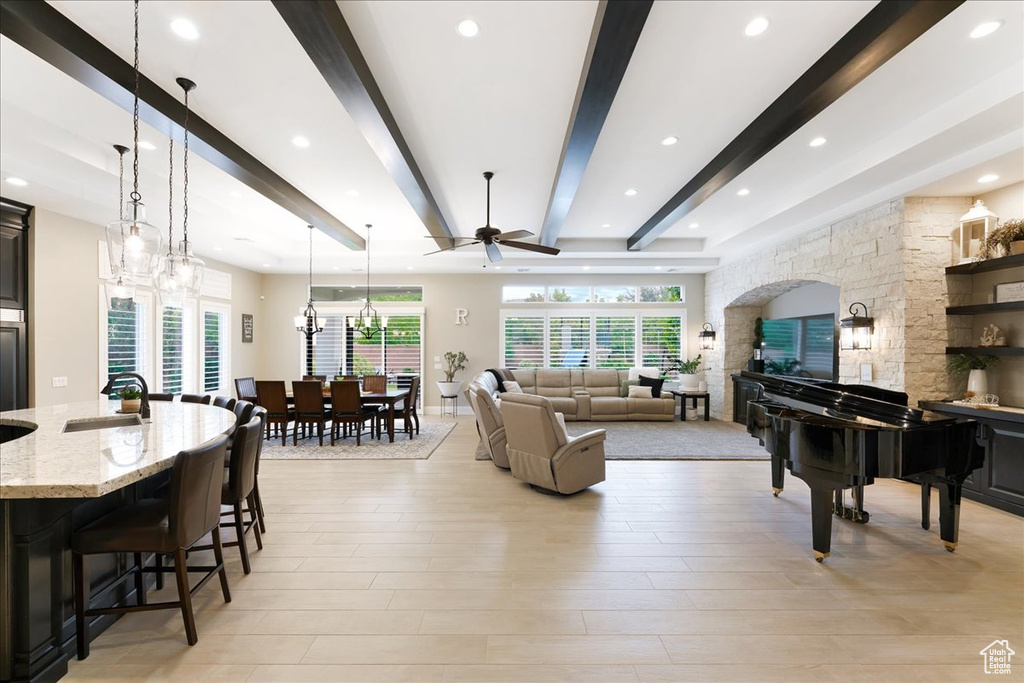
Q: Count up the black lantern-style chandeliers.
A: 2